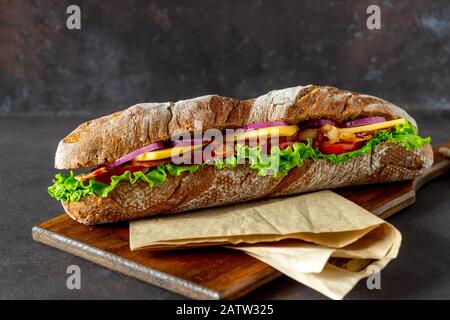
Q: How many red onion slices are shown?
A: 5